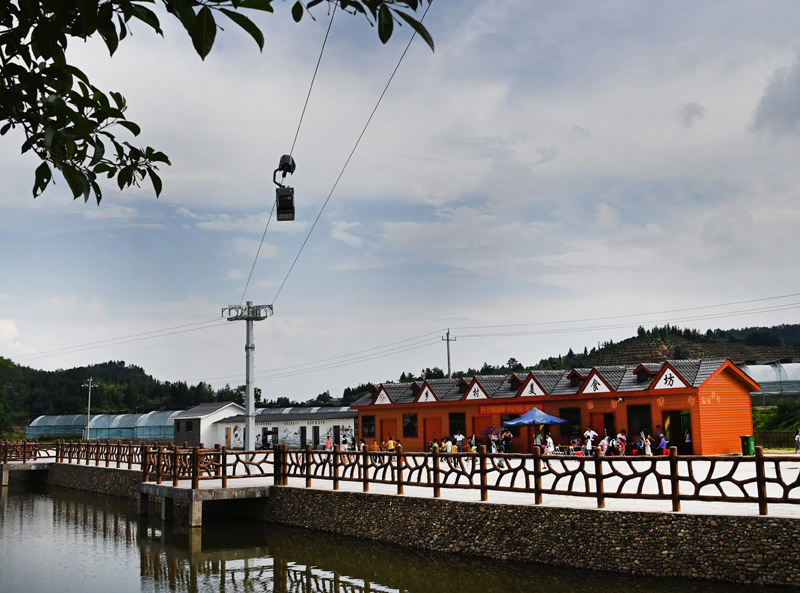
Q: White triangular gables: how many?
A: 6